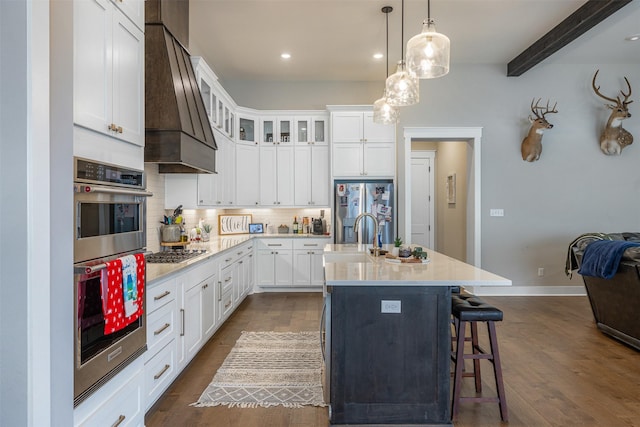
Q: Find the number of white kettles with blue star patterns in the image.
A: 0